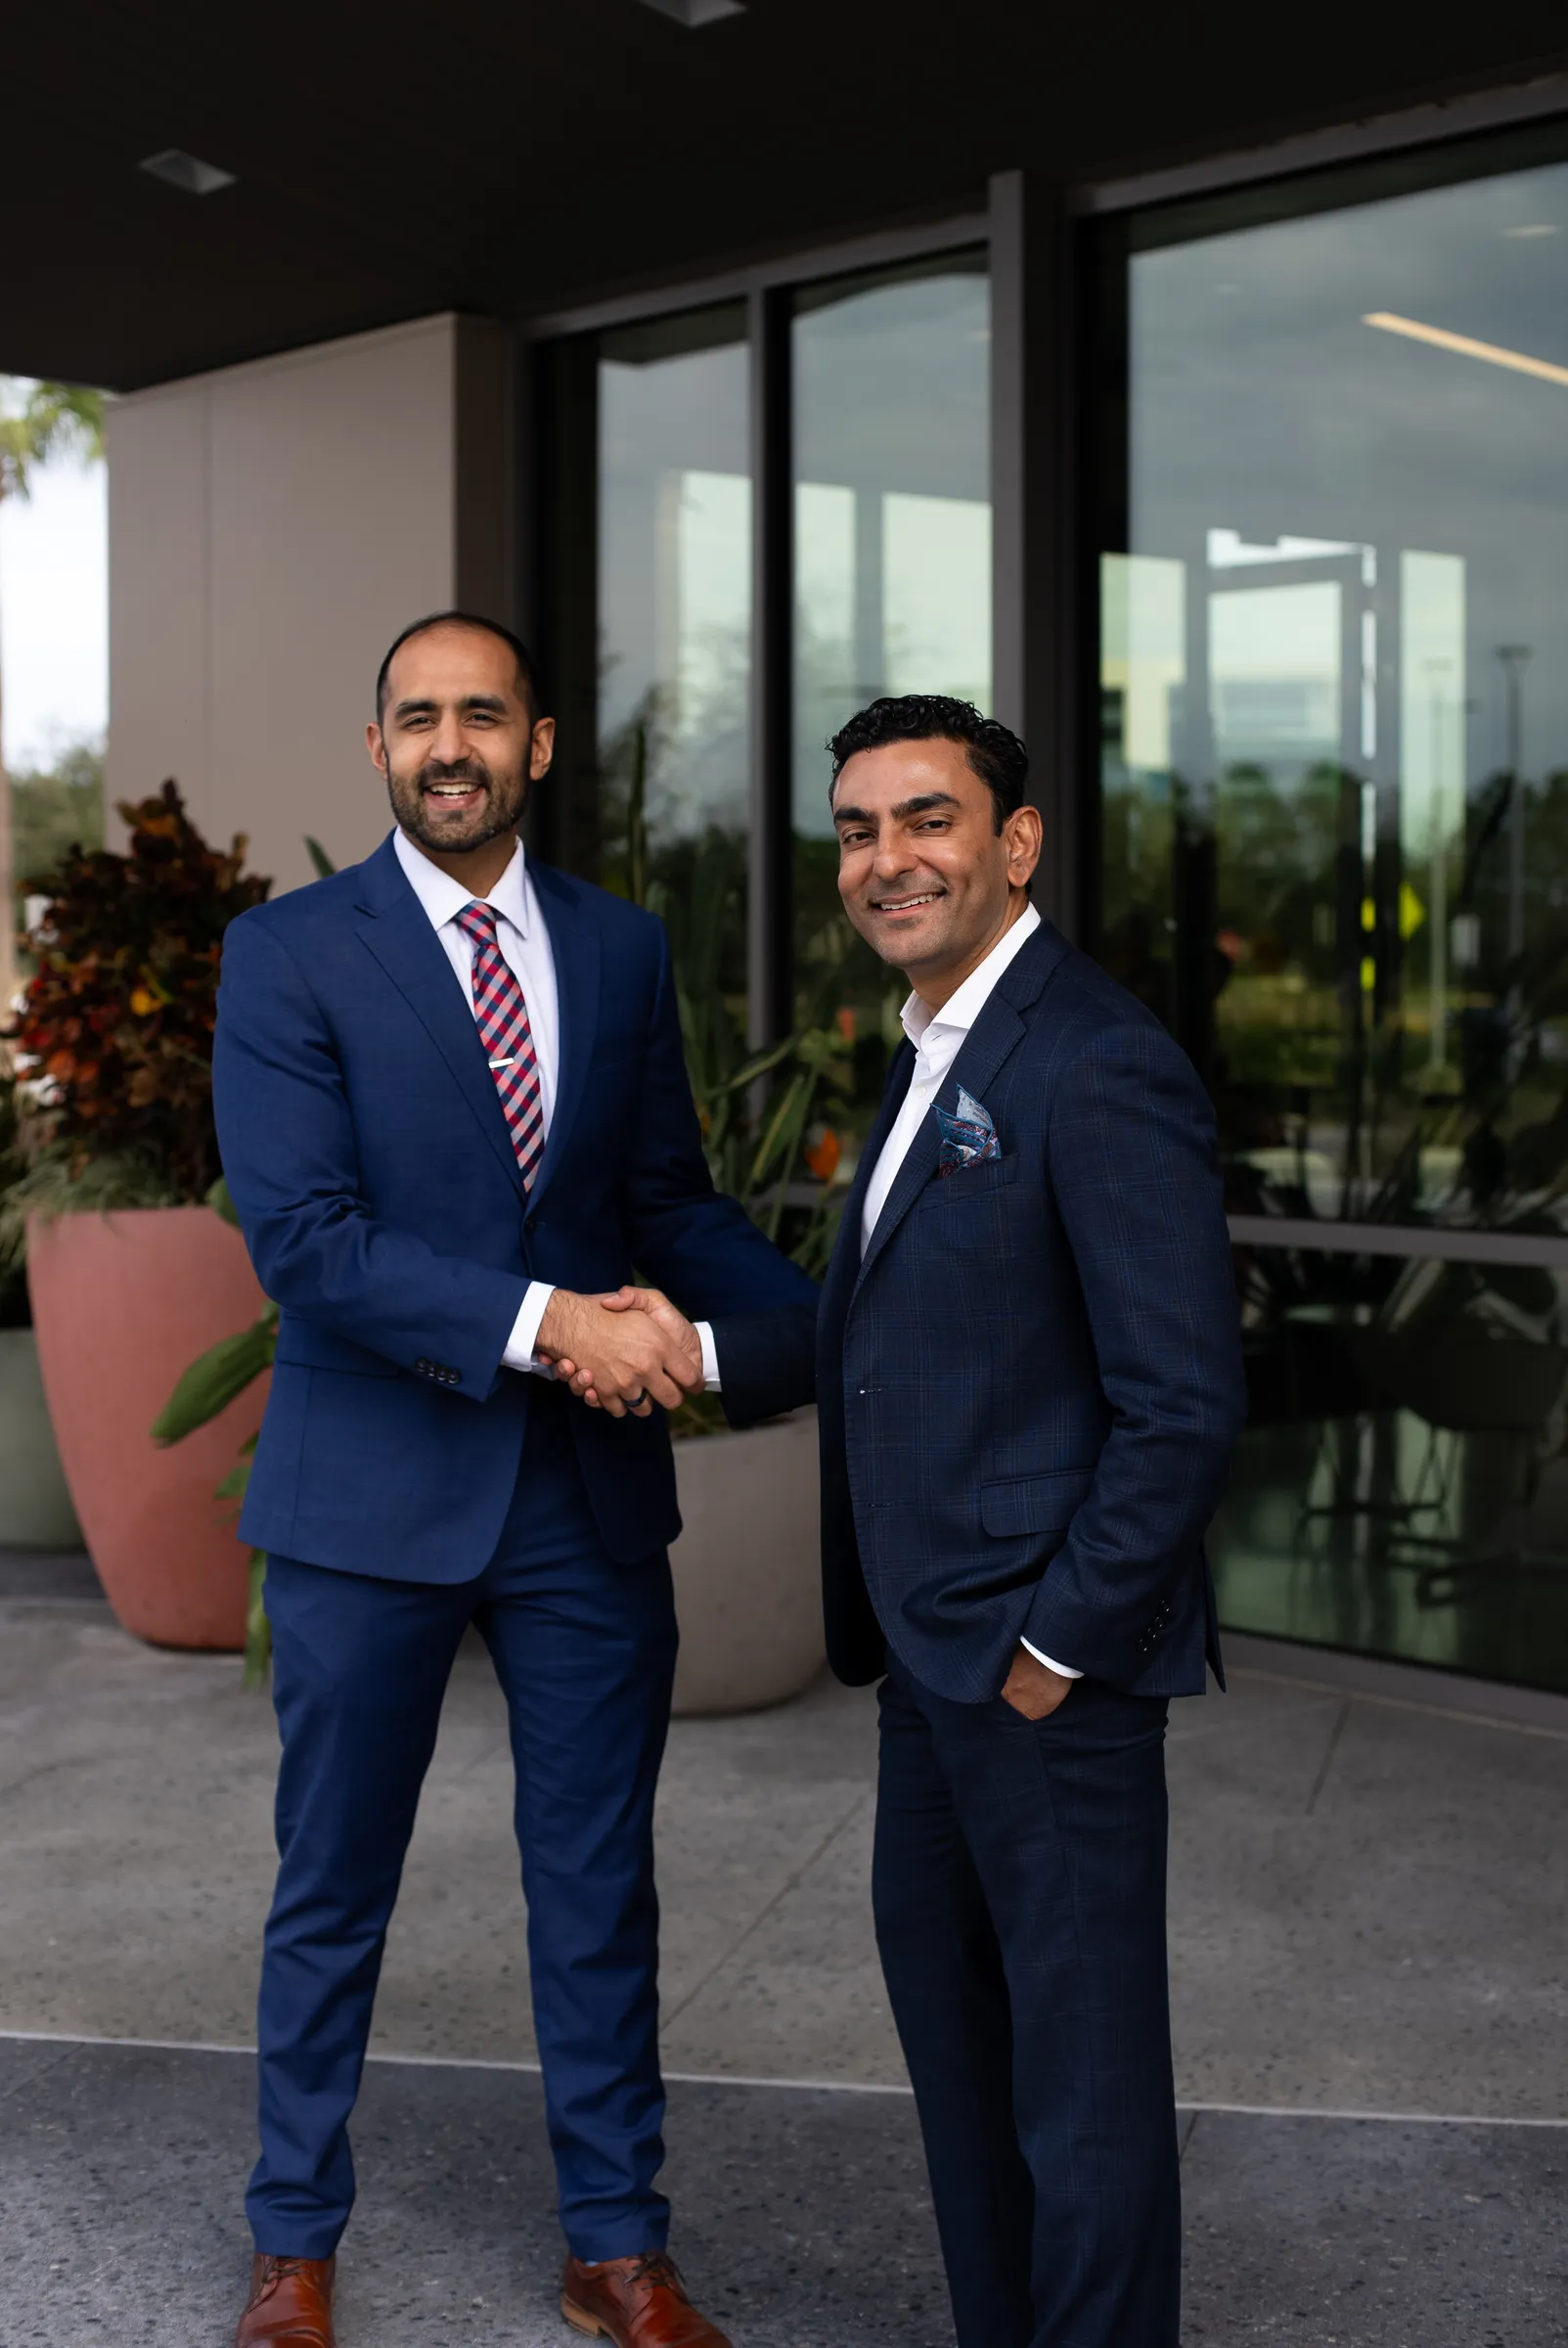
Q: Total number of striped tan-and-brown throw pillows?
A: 0